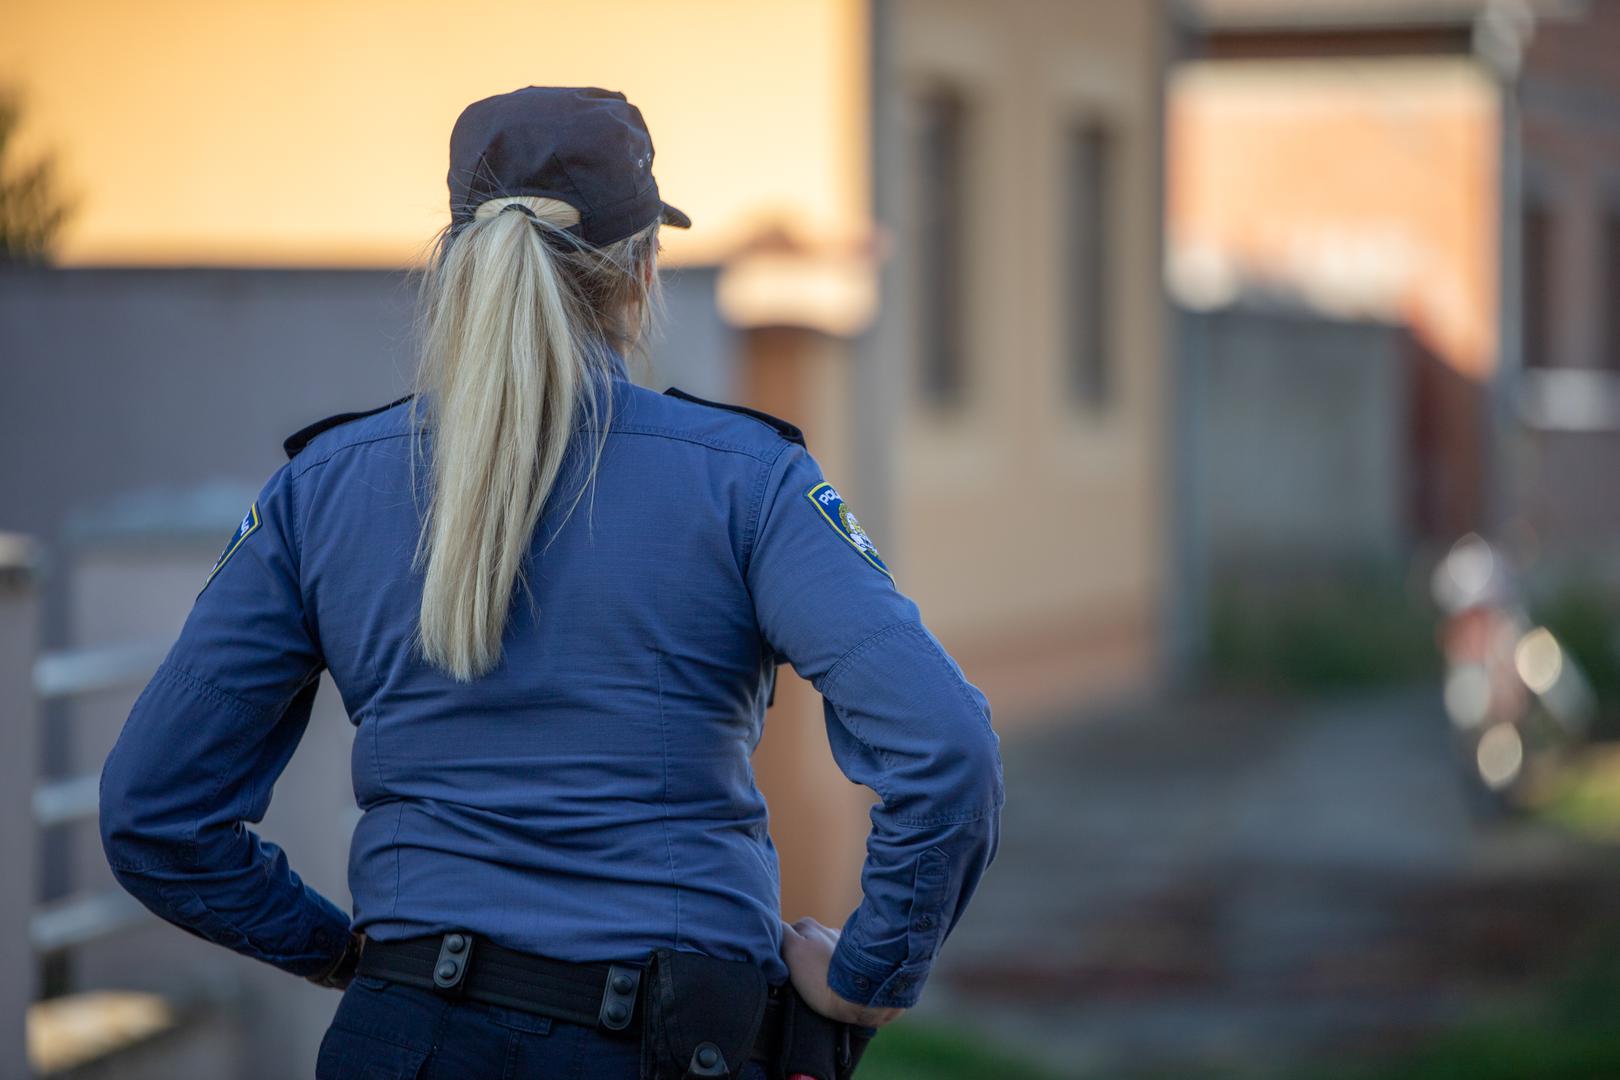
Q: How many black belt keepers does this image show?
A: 2